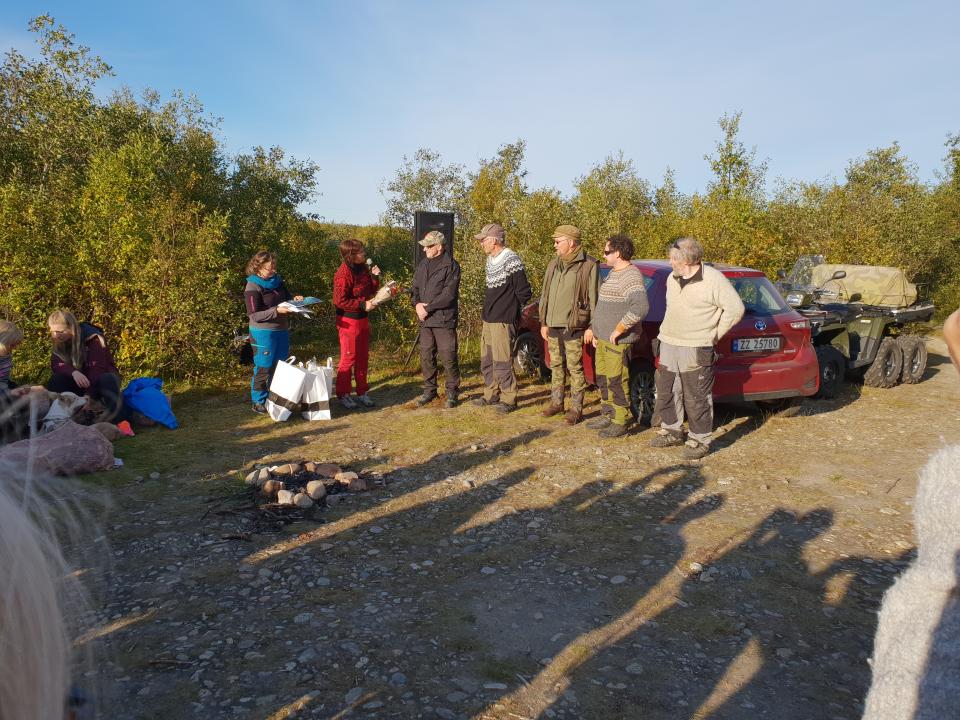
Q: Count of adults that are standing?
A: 7